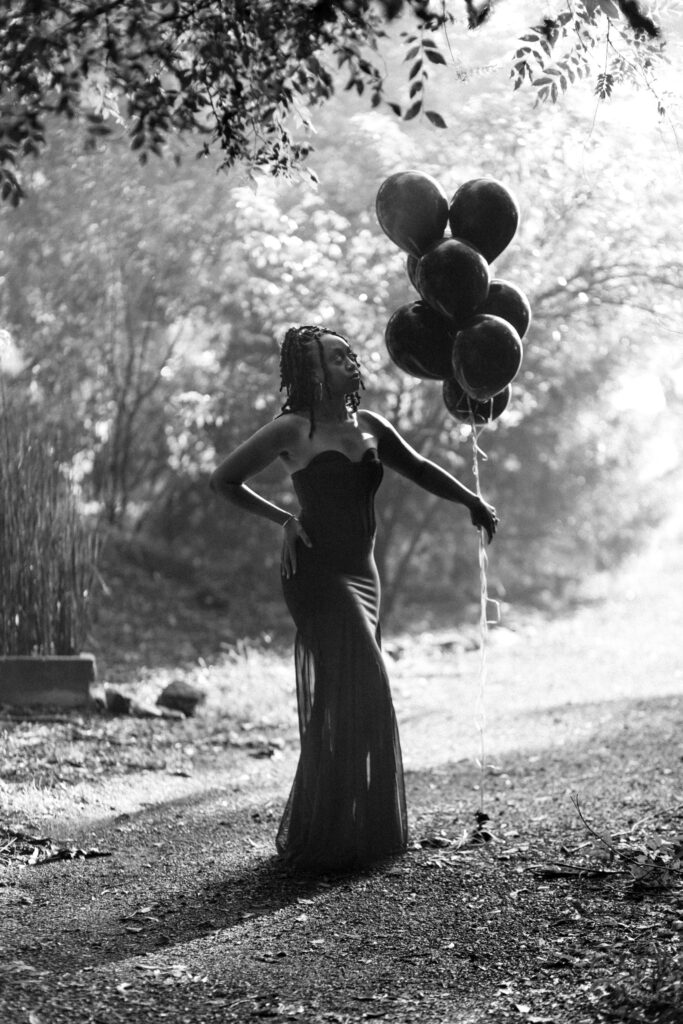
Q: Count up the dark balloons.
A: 8